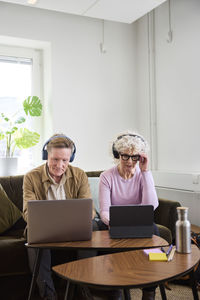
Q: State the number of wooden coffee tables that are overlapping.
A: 2